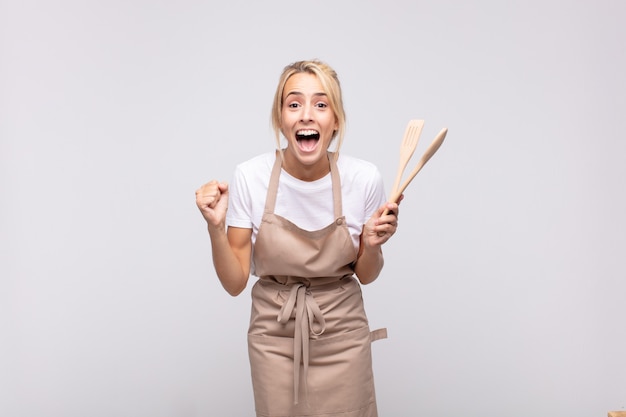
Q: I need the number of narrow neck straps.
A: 2